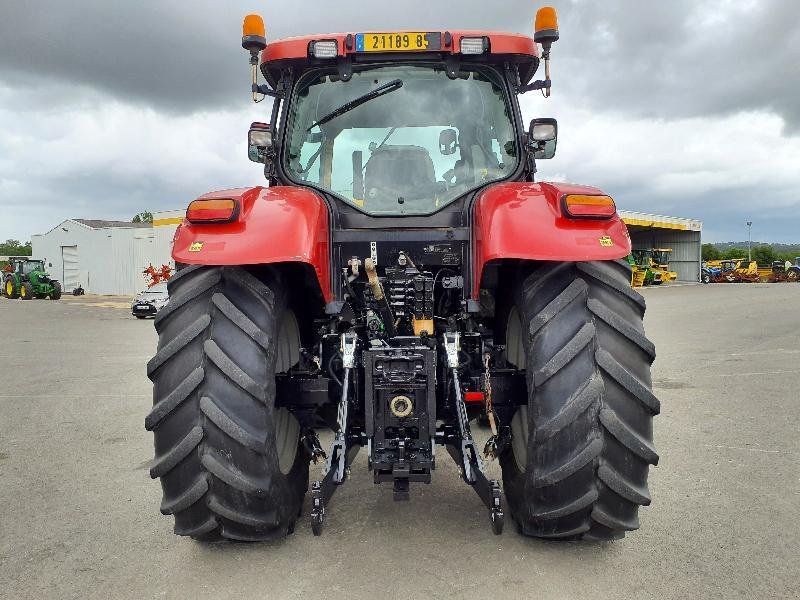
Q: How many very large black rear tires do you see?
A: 2